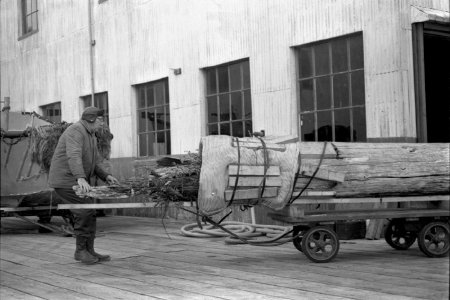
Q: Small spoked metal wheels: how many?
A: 4